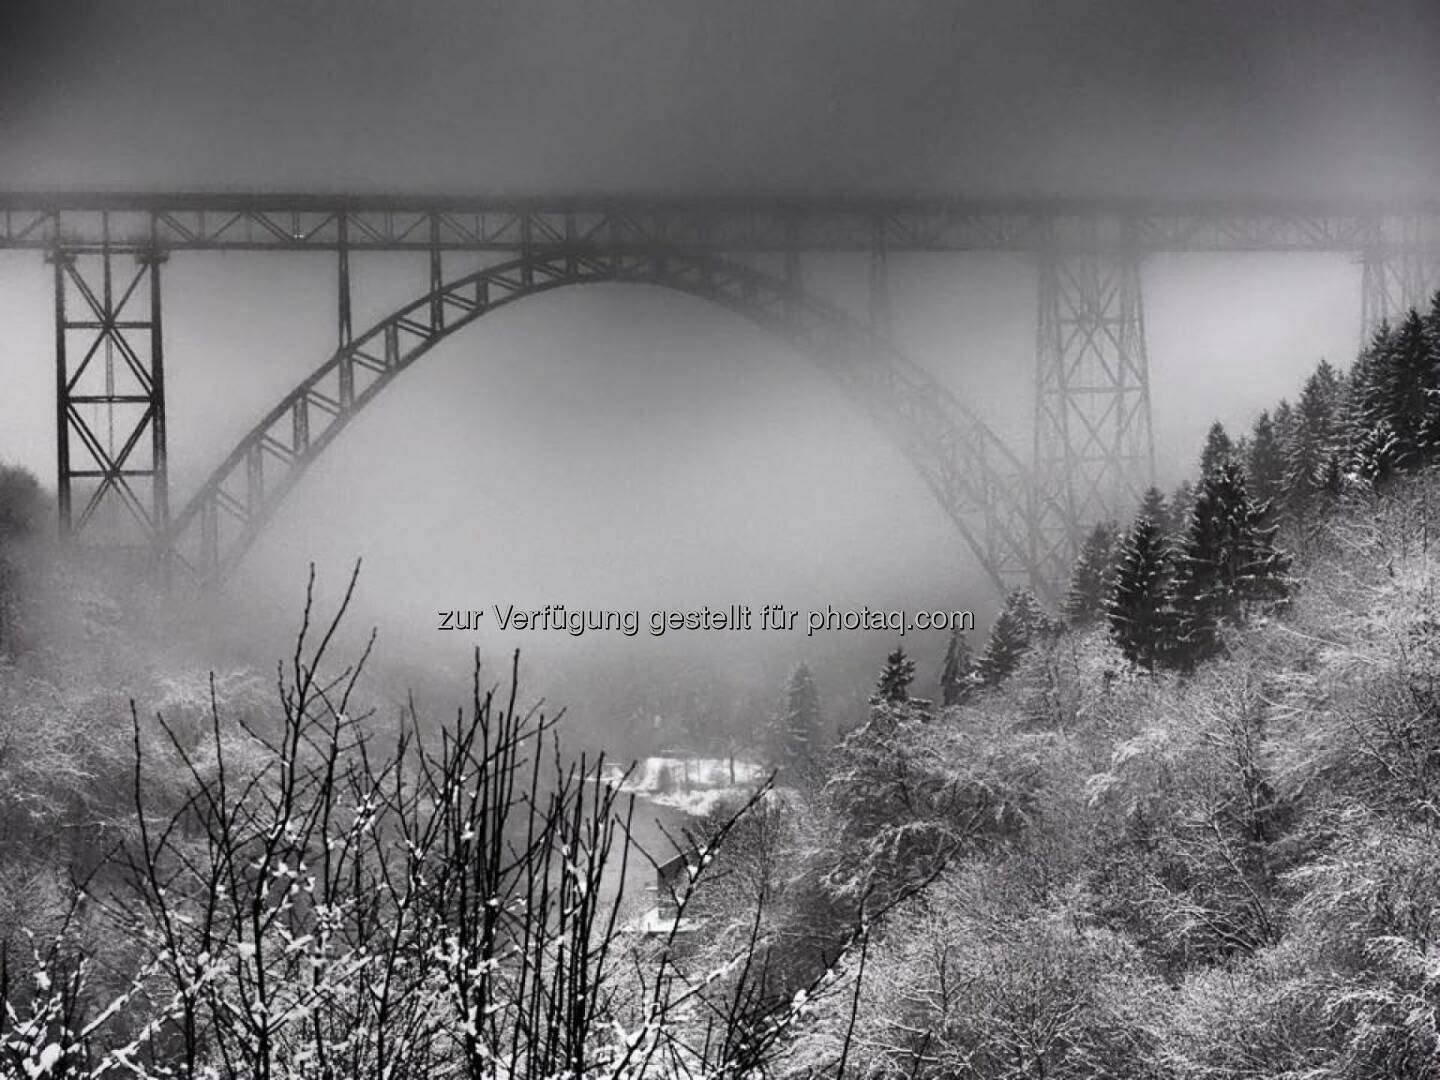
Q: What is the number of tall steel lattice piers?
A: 3